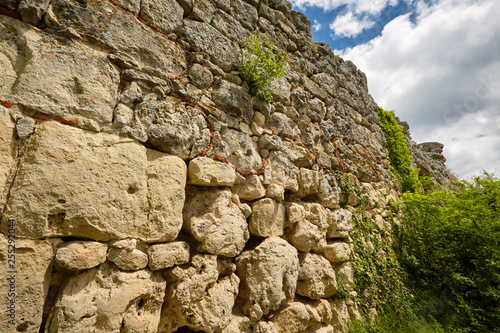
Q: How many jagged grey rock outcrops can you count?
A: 1